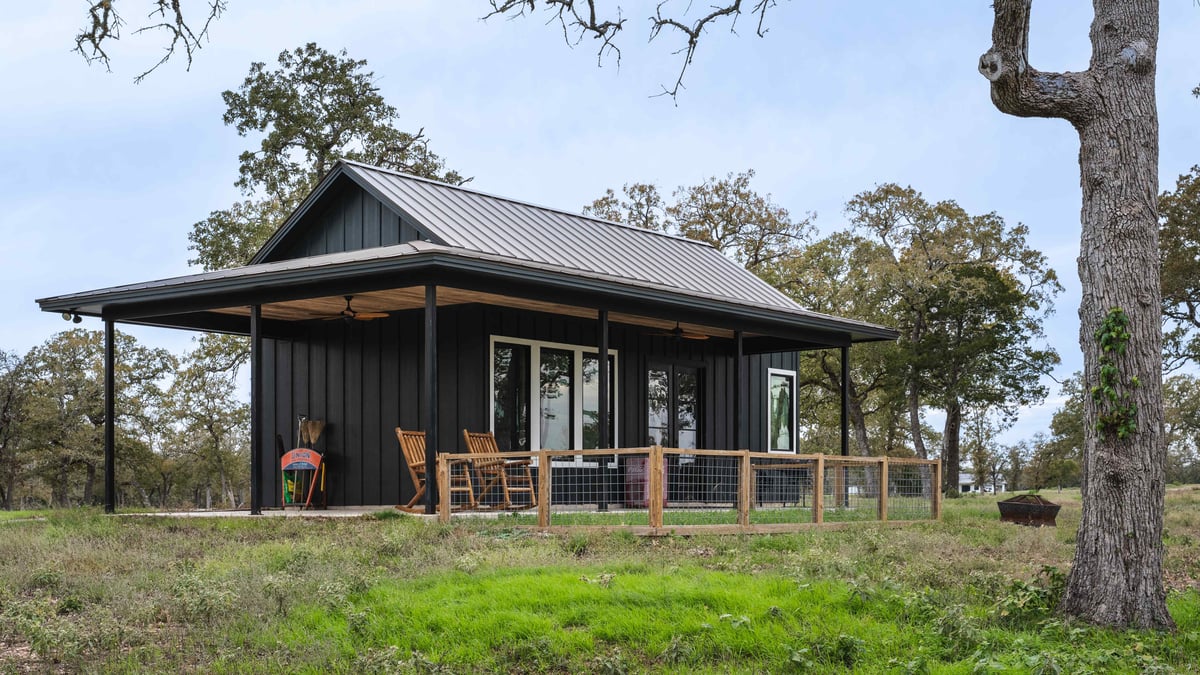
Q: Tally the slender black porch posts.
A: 6